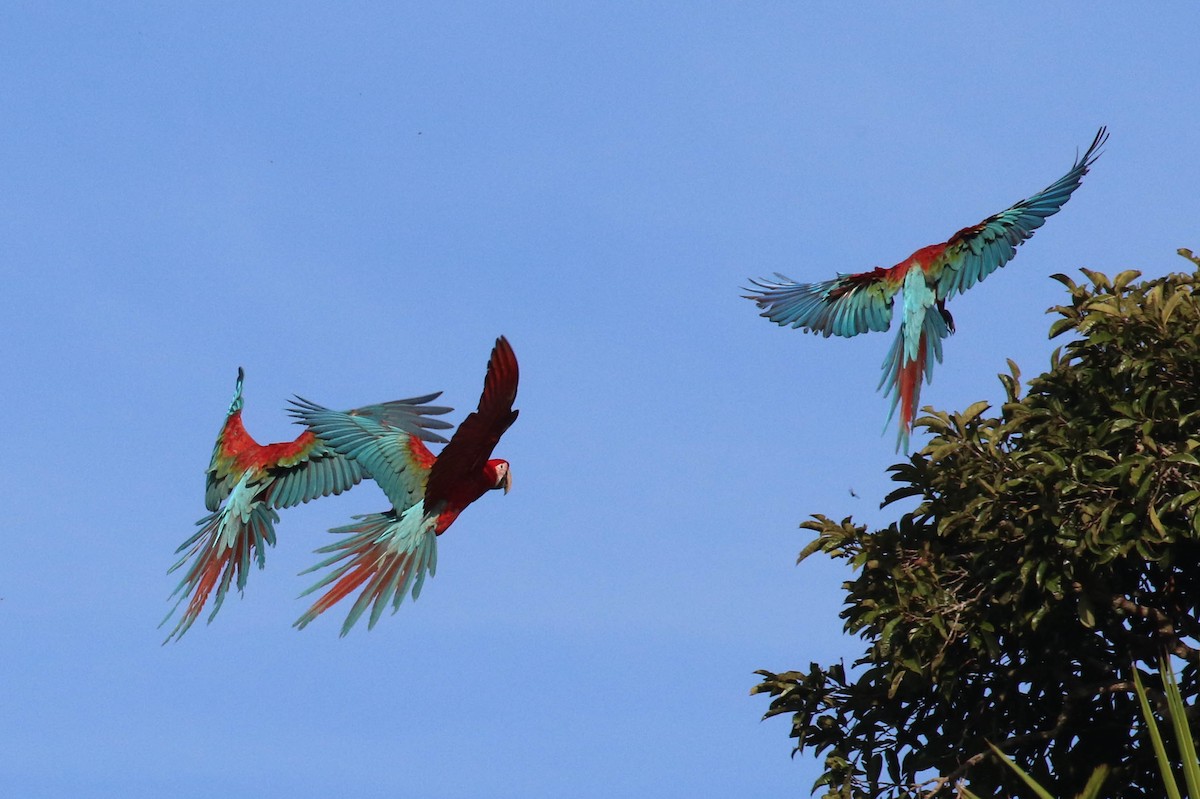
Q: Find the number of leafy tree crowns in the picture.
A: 1